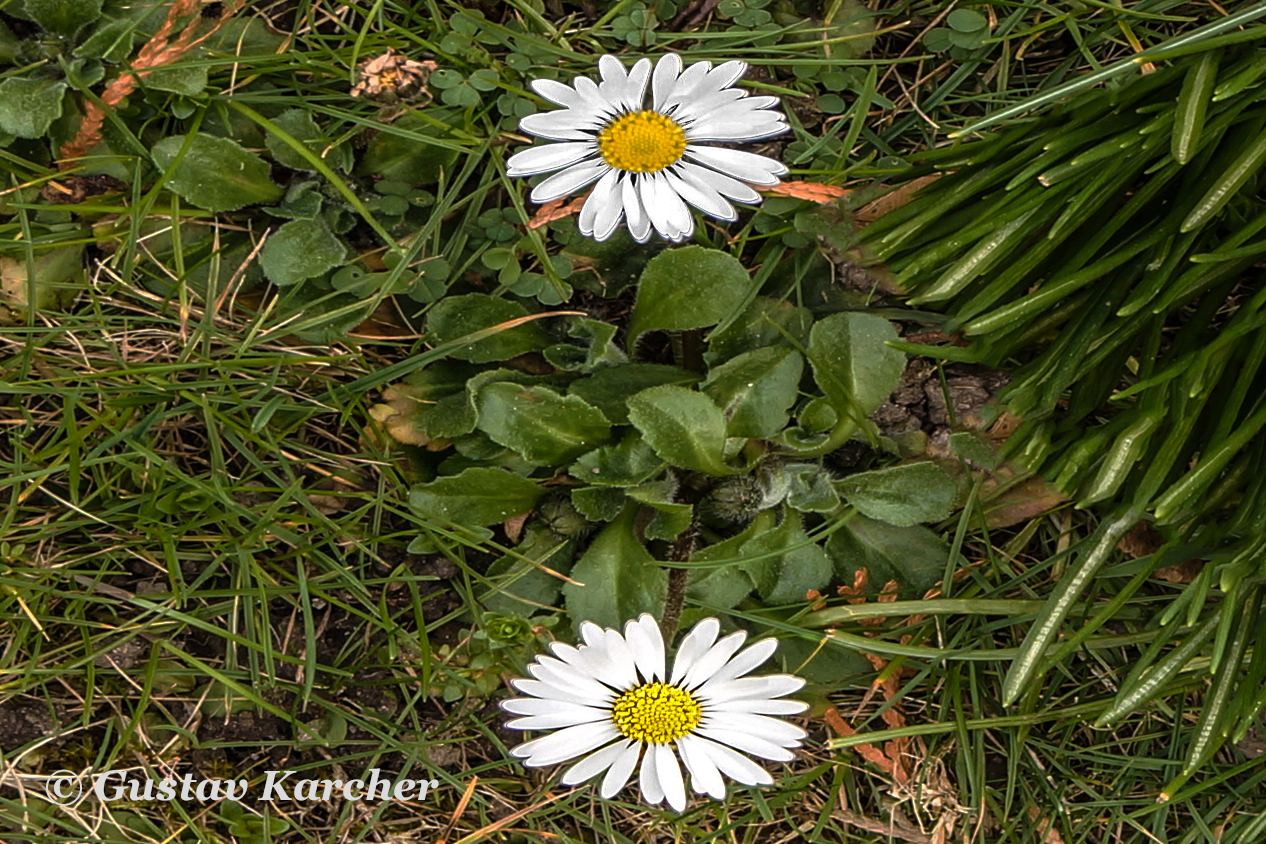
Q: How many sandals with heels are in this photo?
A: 0